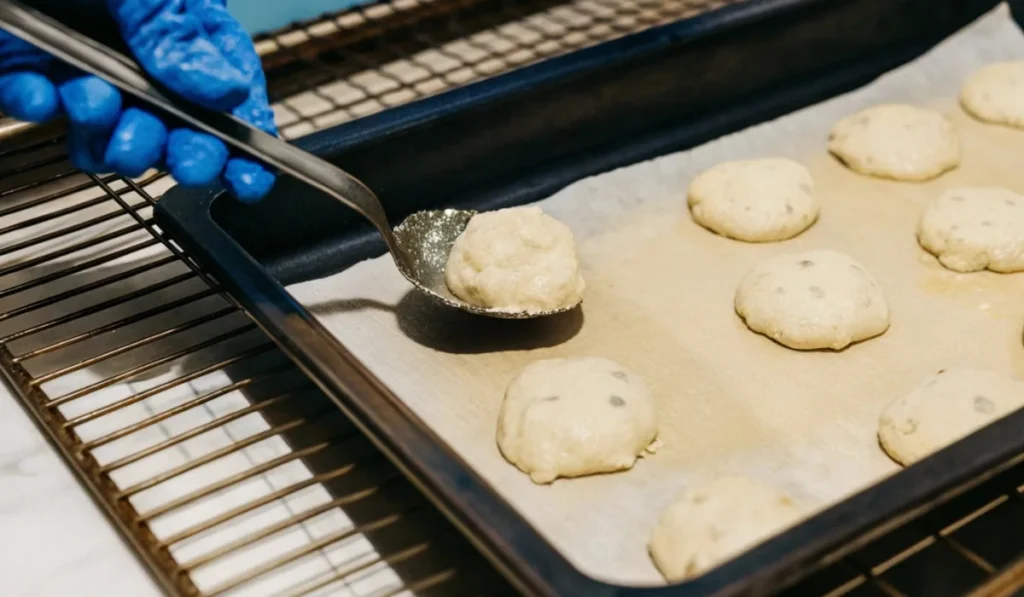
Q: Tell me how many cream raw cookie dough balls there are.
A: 9